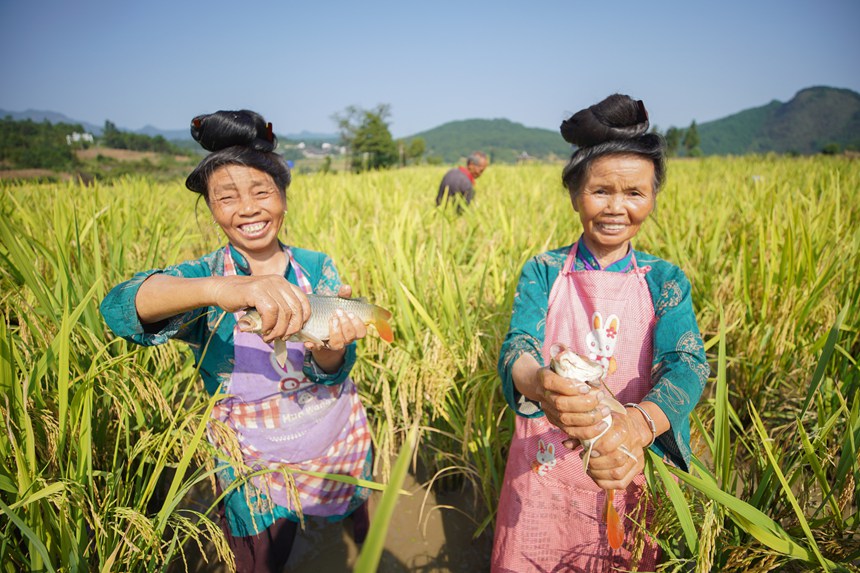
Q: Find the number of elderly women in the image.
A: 2